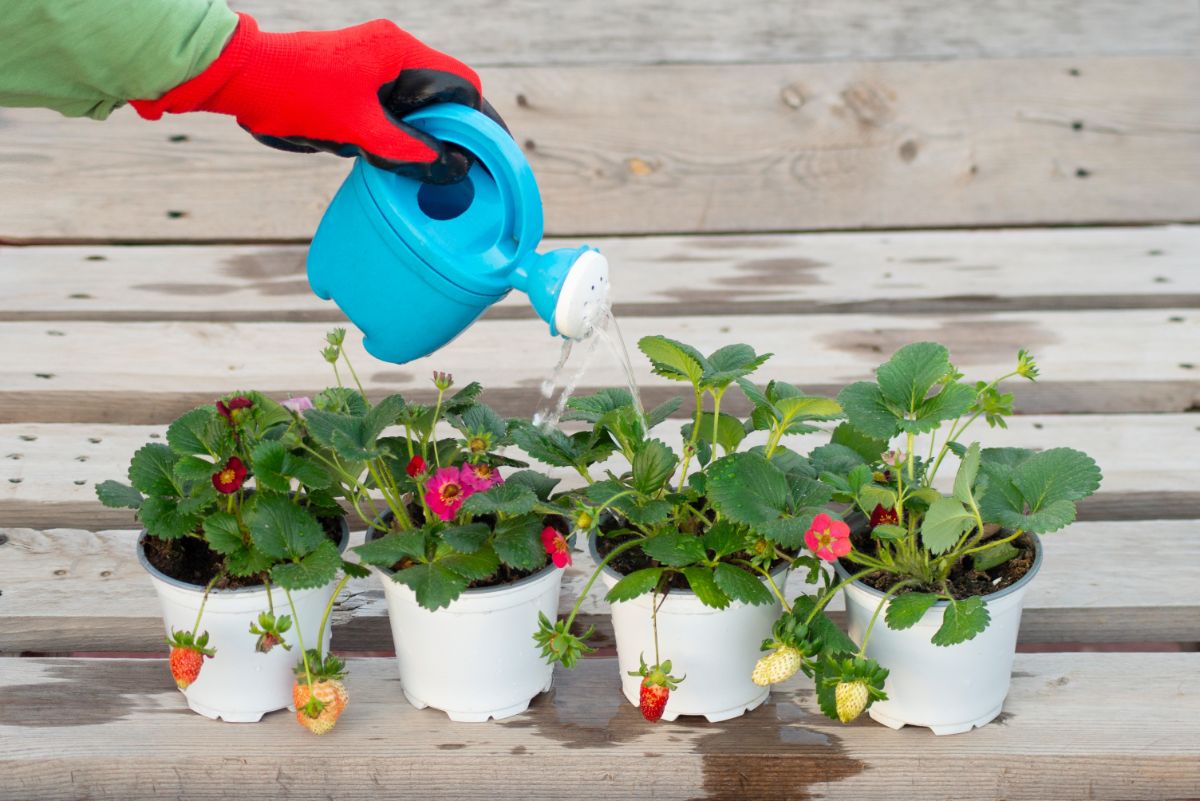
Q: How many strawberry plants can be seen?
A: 4